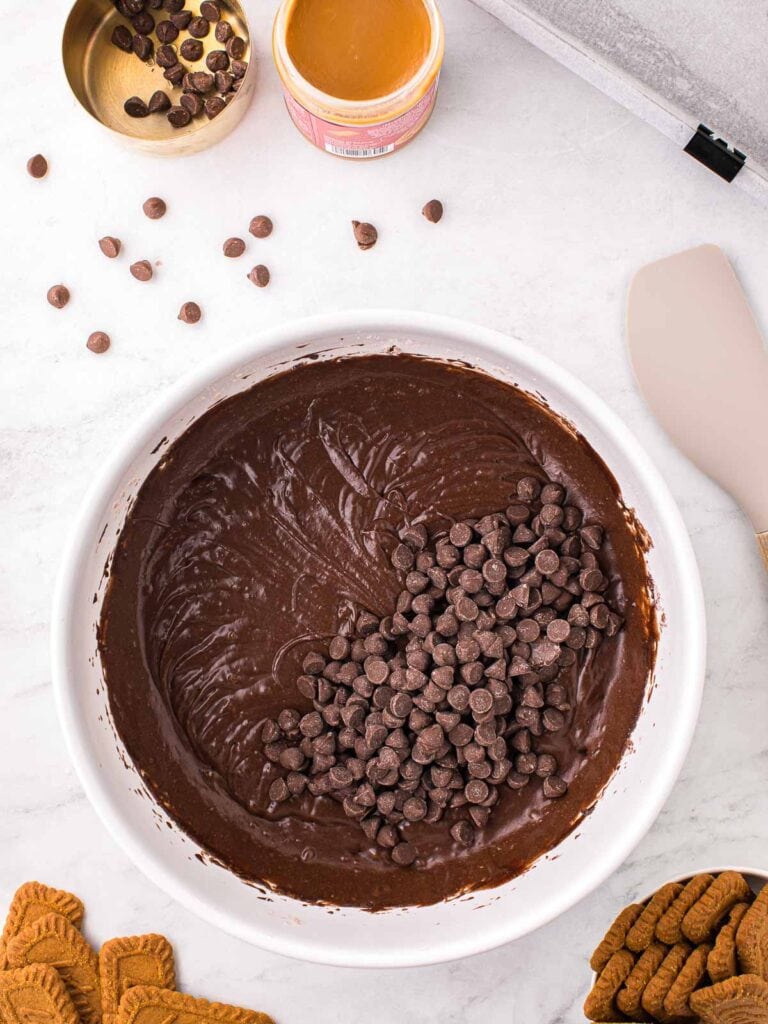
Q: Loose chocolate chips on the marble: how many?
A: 12